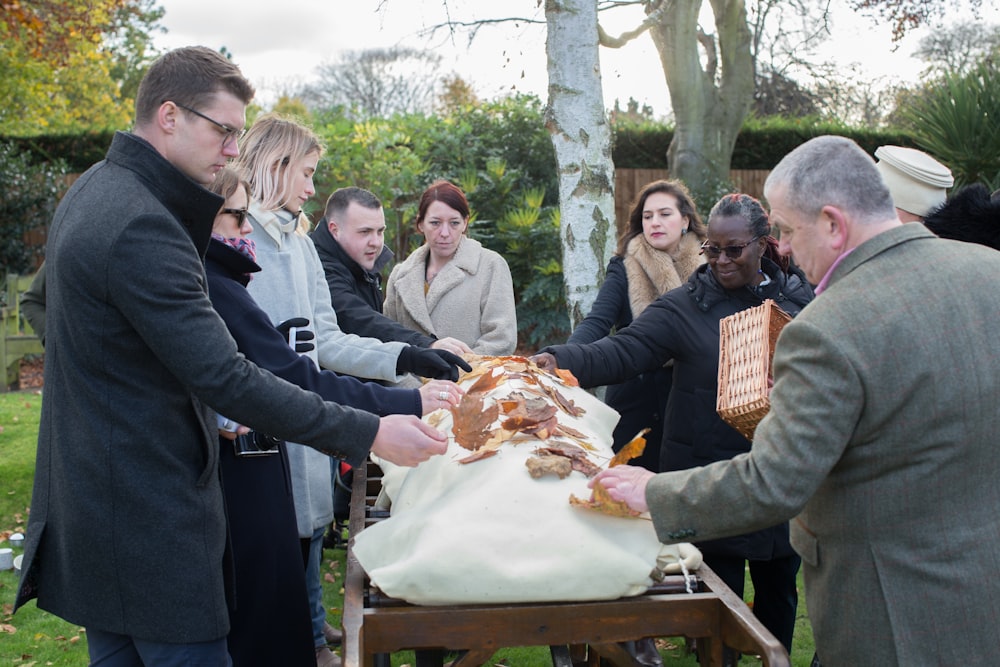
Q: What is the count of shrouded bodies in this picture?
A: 1